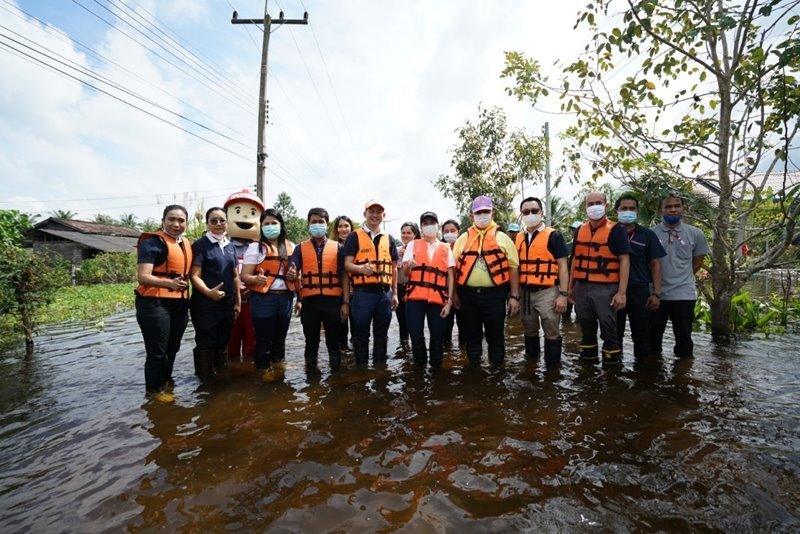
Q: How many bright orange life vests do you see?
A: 8